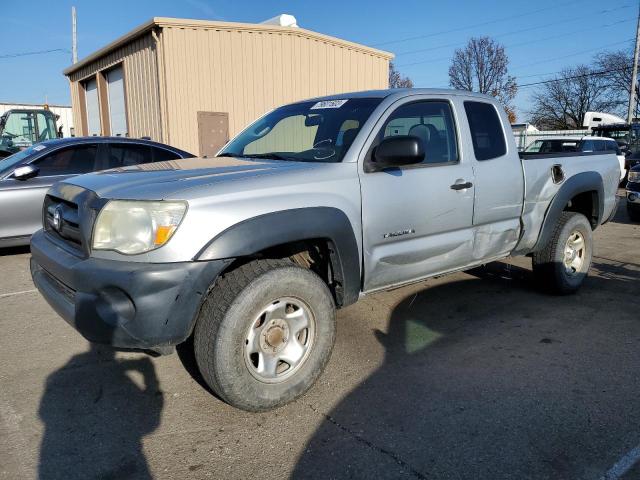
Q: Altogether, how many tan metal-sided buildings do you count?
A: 1